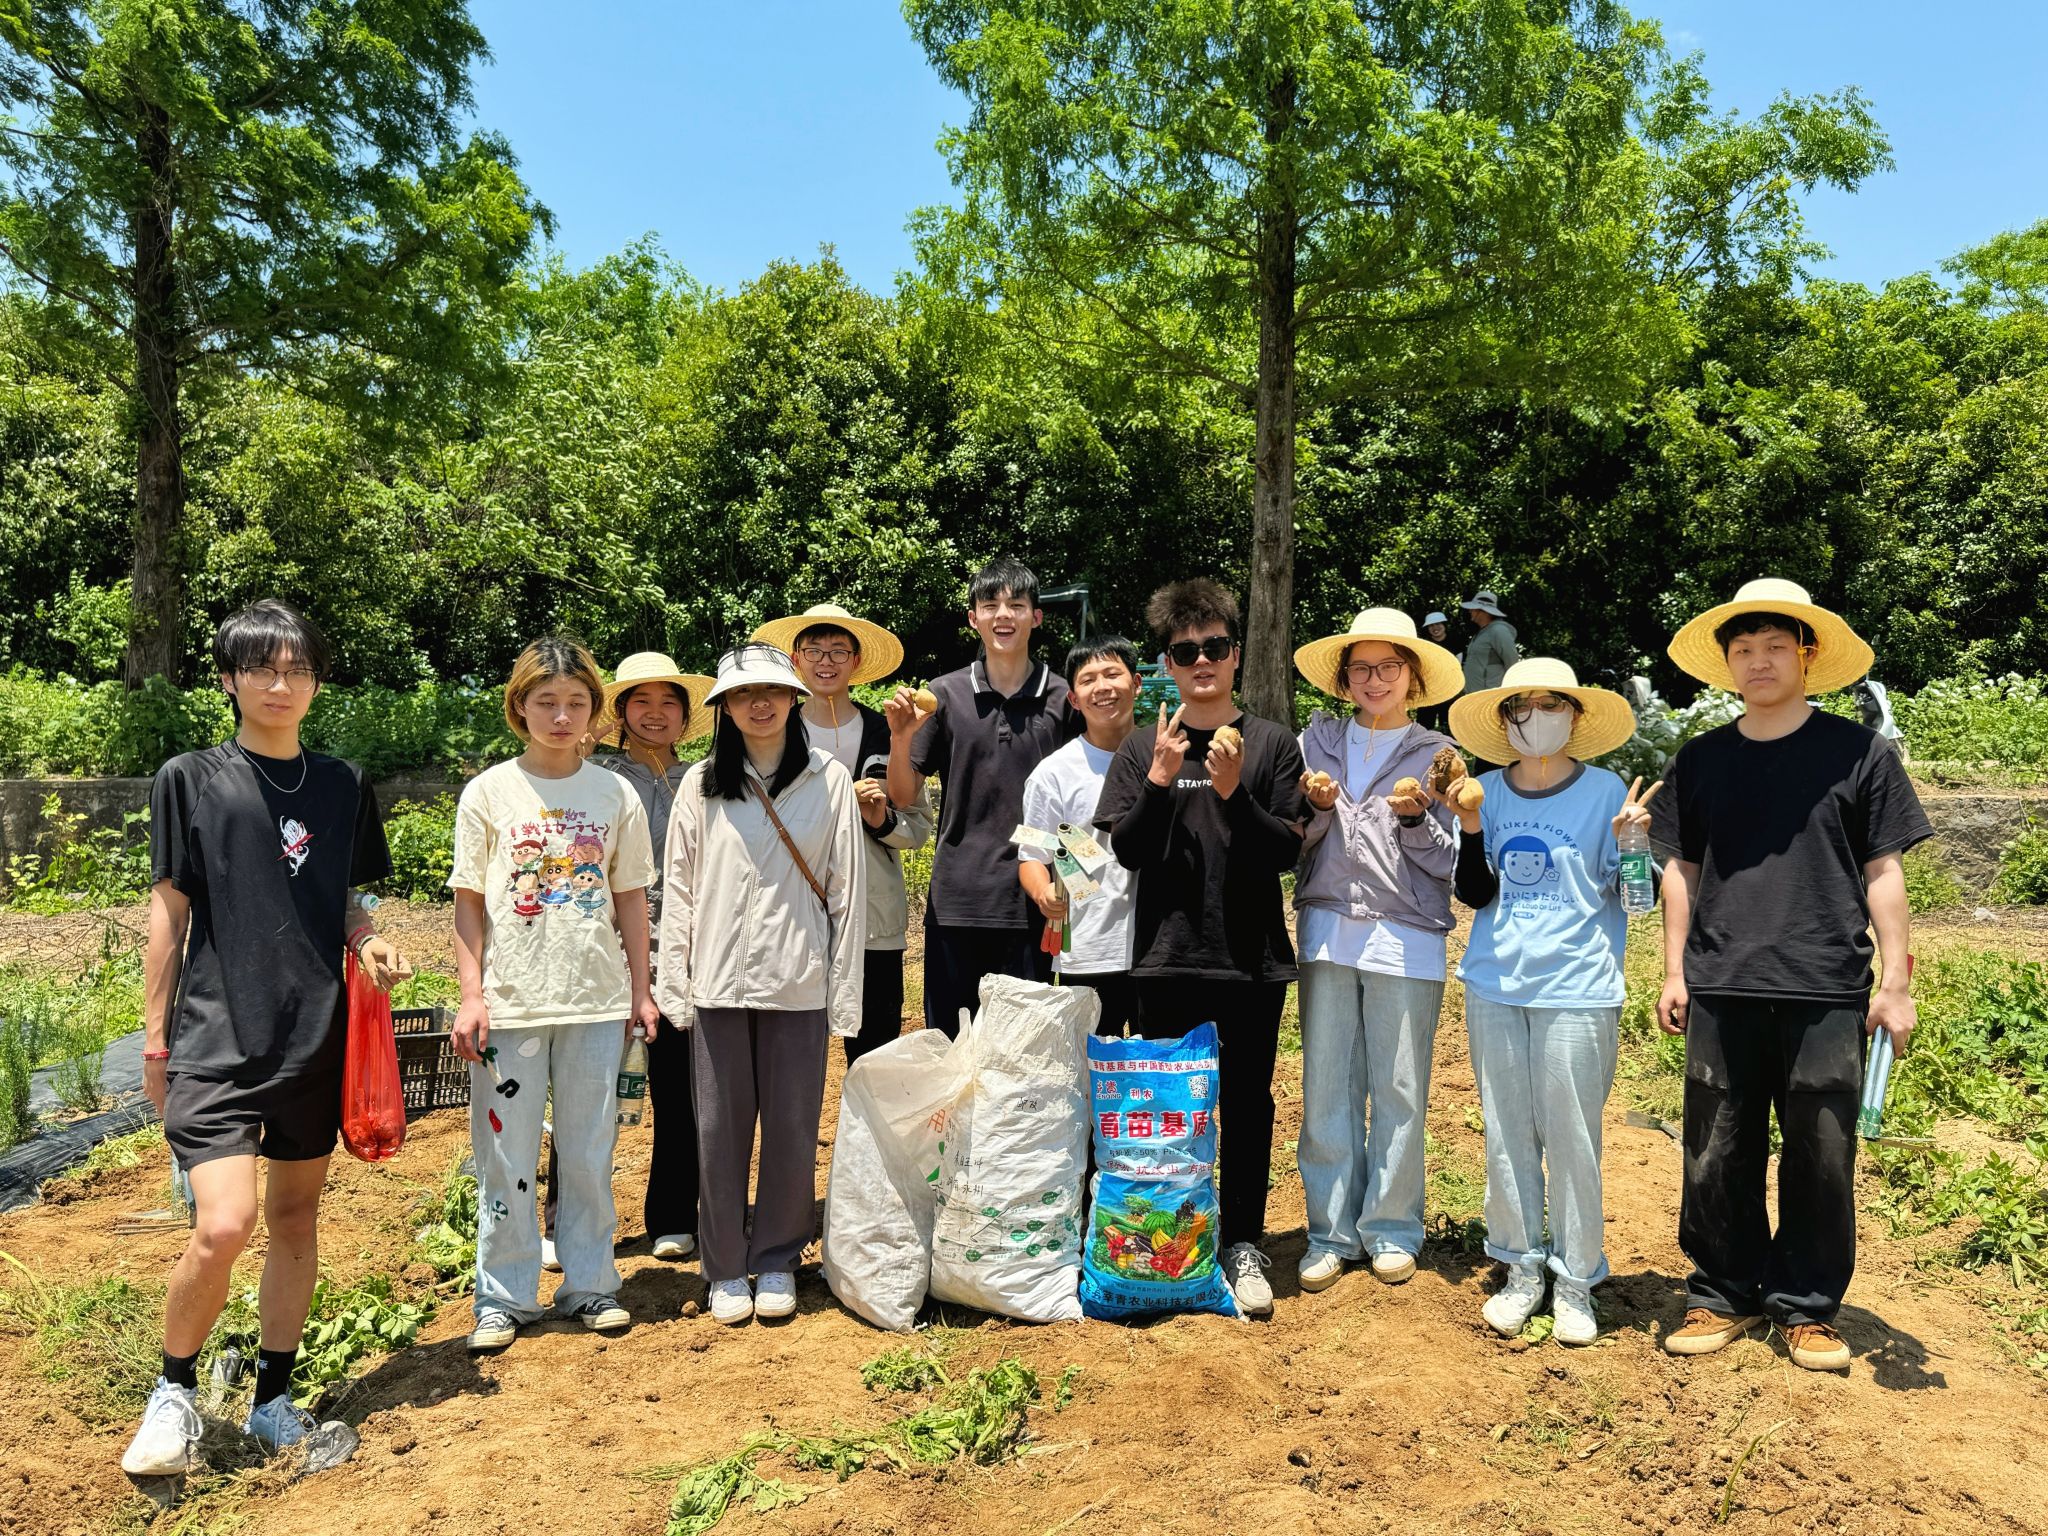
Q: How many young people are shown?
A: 11